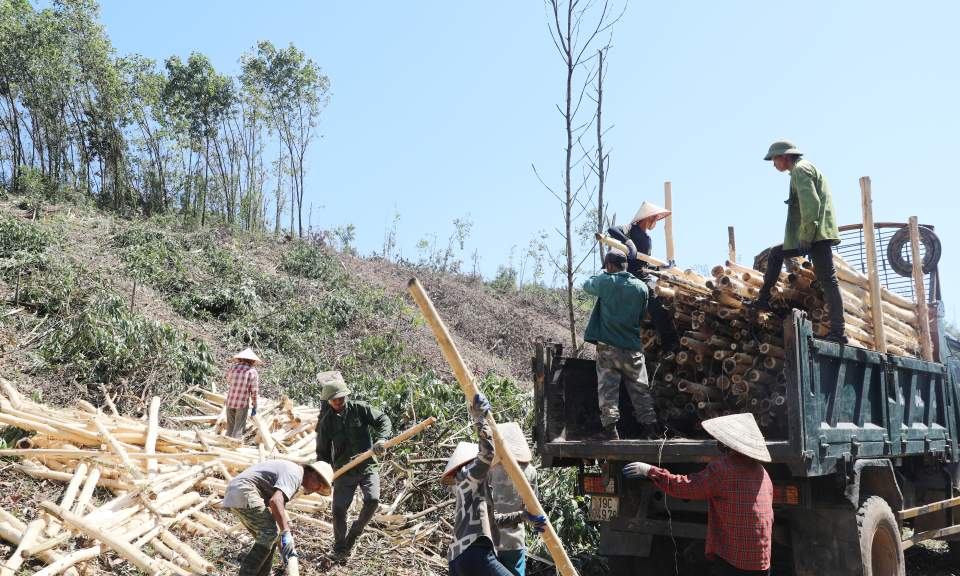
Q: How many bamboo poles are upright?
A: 4